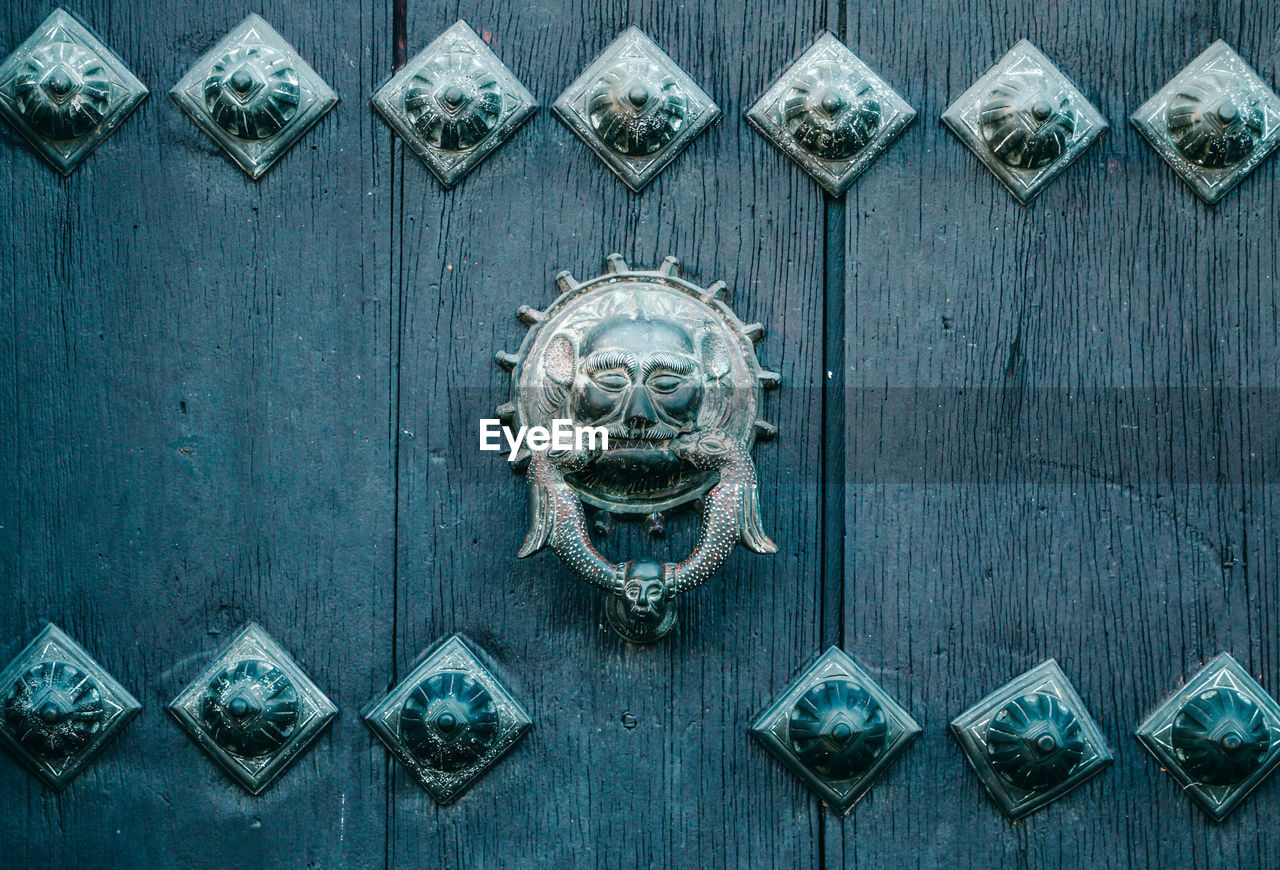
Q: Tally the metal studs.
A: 13